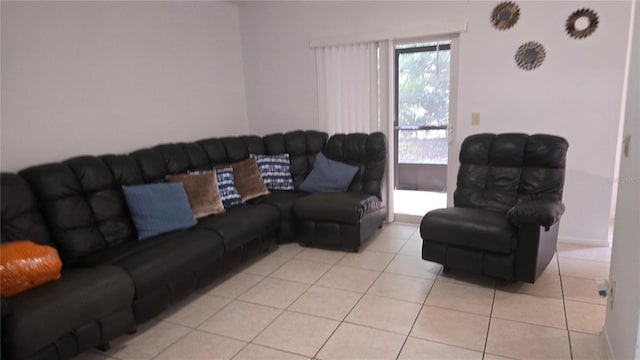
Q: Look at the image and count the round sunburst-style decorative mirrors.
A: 3